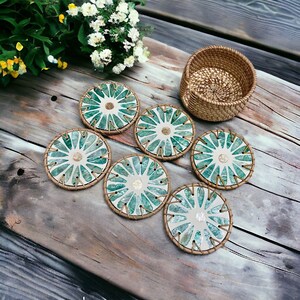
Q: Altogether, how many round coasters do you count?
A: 6